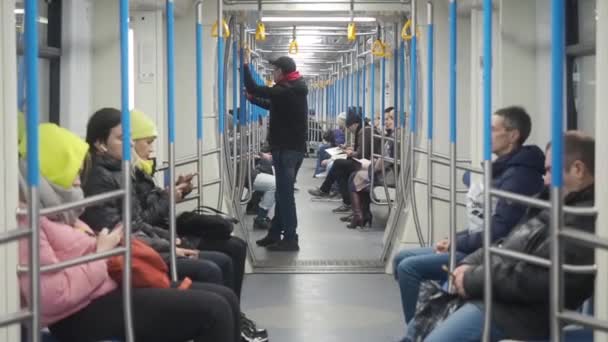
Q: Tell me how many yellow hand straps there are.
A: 6